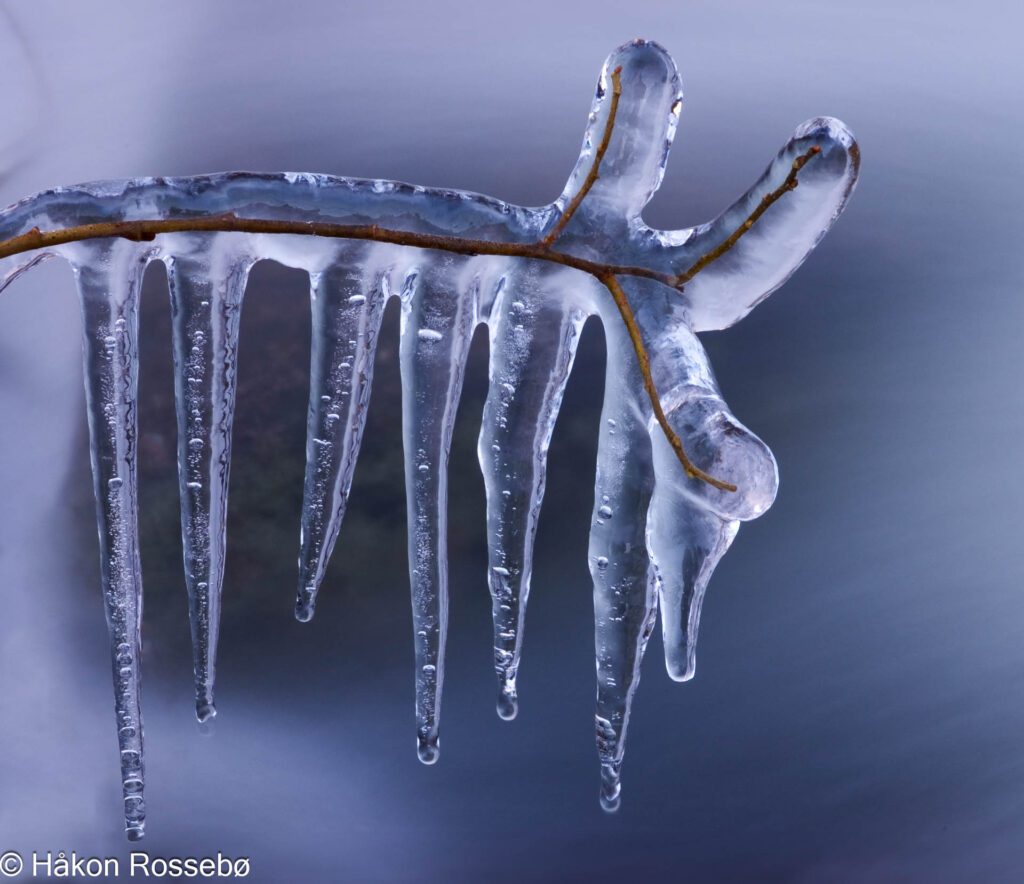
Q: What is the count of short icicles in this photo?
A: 2